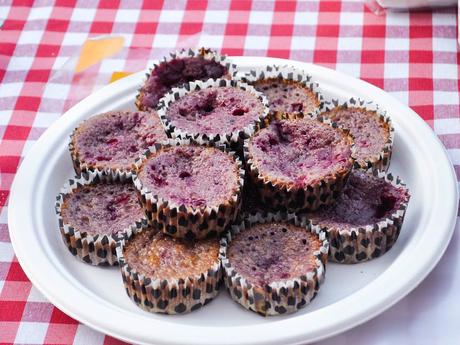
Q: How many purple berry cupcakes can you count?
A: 11